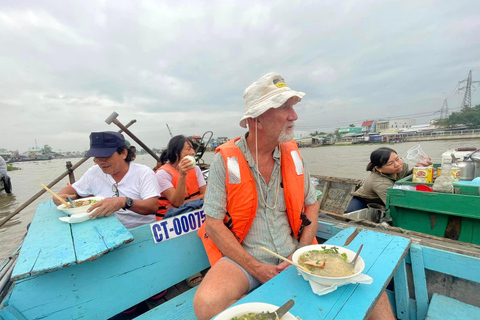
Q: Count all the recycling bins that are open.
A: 0